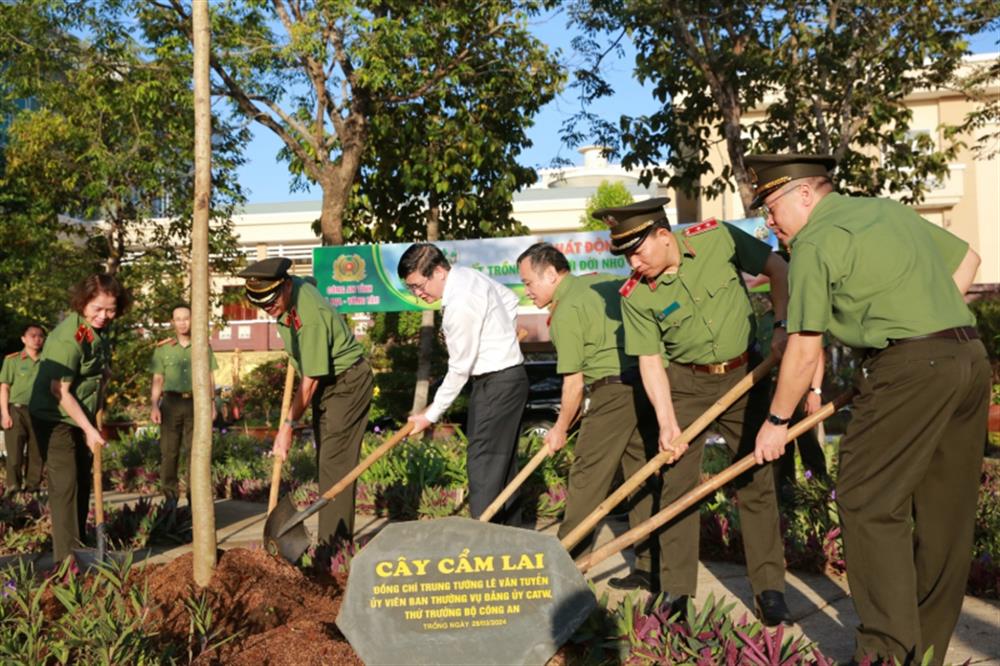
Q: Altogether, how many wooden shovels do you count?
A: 6